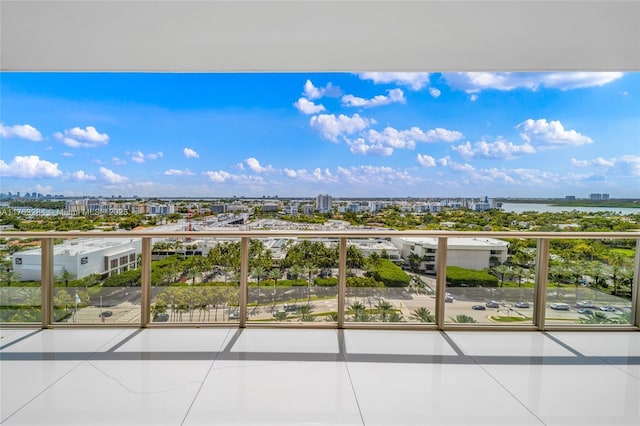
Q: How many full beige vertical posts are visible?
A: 6